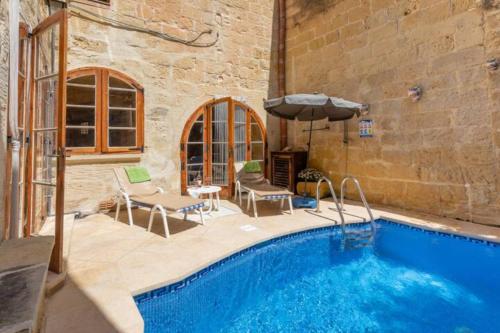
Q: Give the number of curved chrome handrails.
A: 2